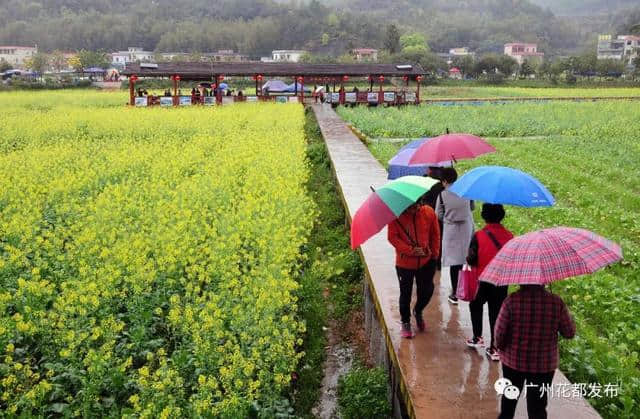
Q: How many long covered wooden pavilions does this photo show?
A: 1